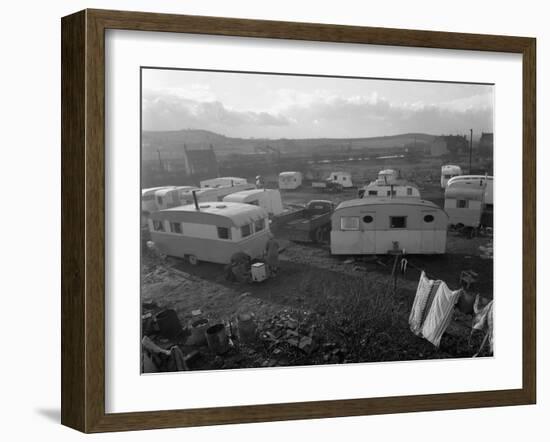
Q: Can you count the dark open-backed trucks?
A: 1